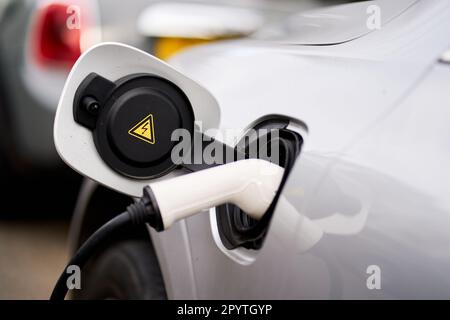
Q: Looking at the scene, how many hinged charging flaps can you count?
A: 1